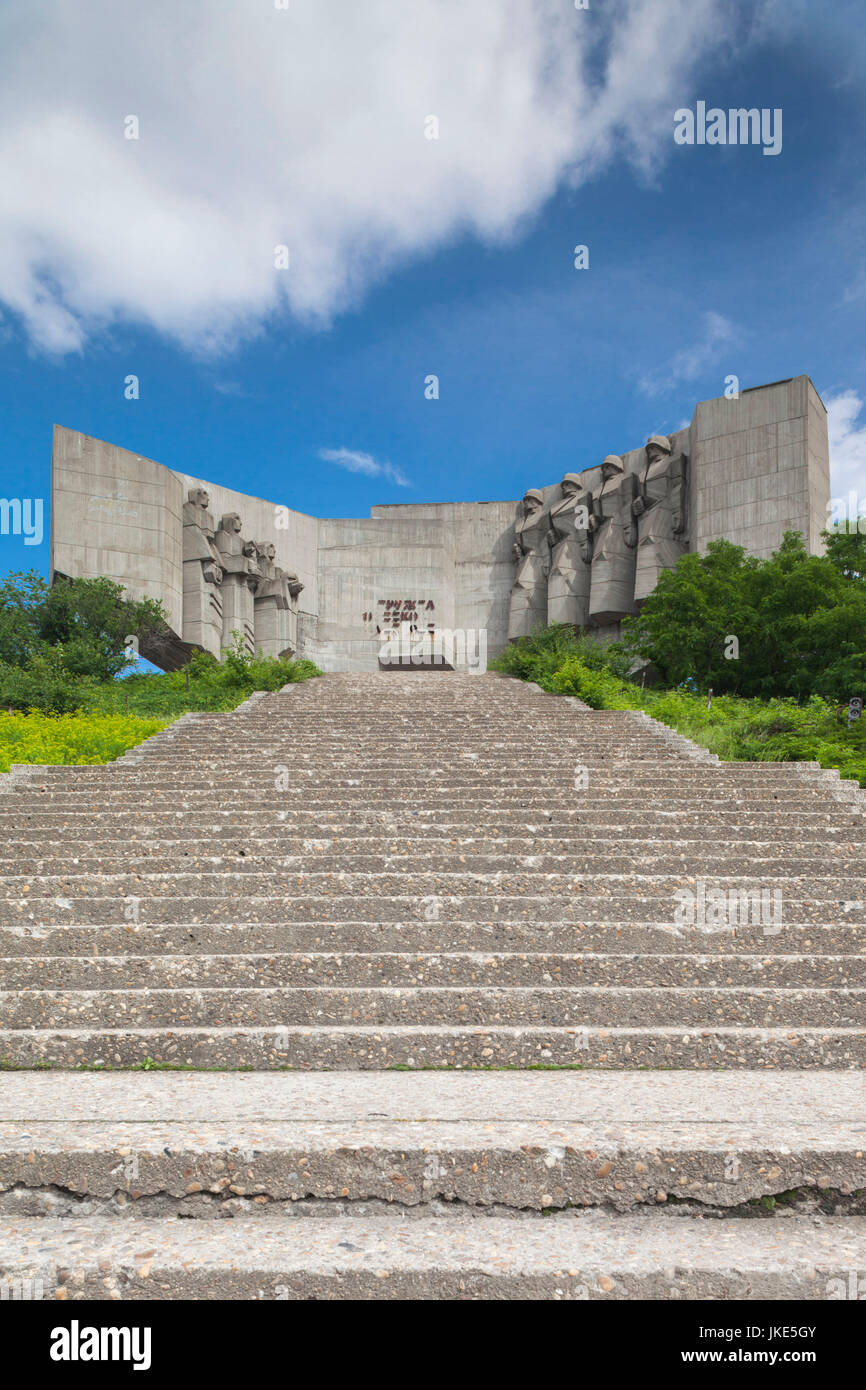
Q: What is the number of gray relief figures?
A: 7